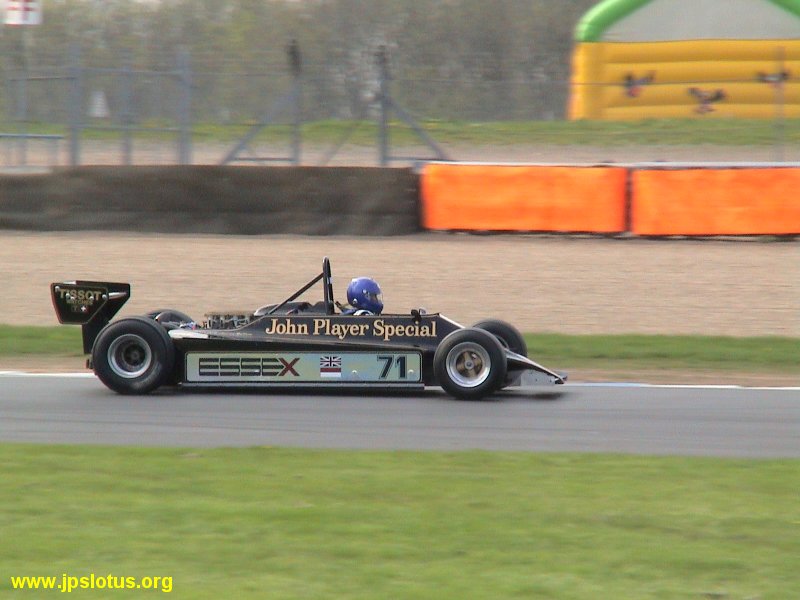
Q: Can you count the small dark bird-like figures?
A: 3